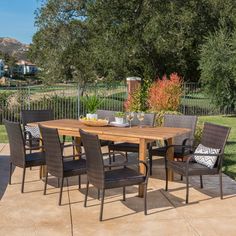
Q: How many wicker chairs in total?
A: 8